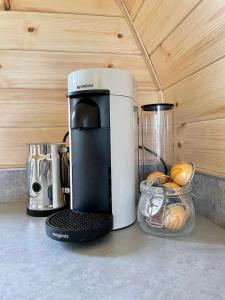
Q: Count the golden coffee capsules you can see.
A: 4